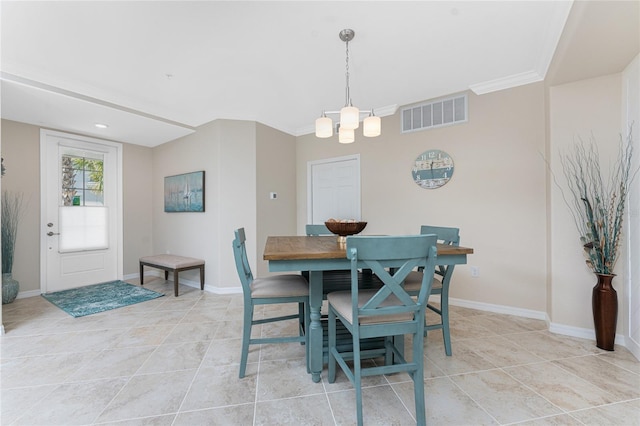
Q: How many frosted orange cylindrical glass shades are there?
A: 0